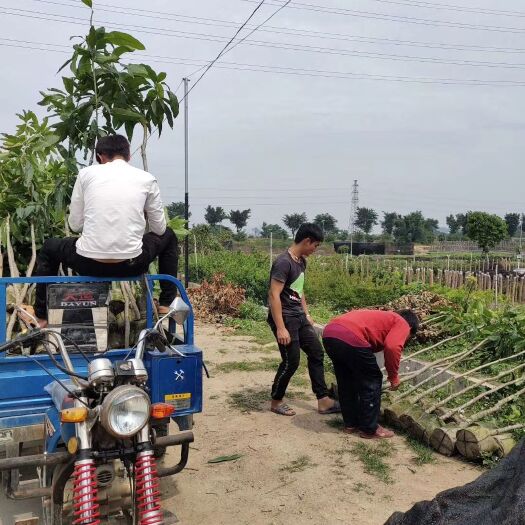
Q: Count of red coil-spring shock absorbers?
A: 2